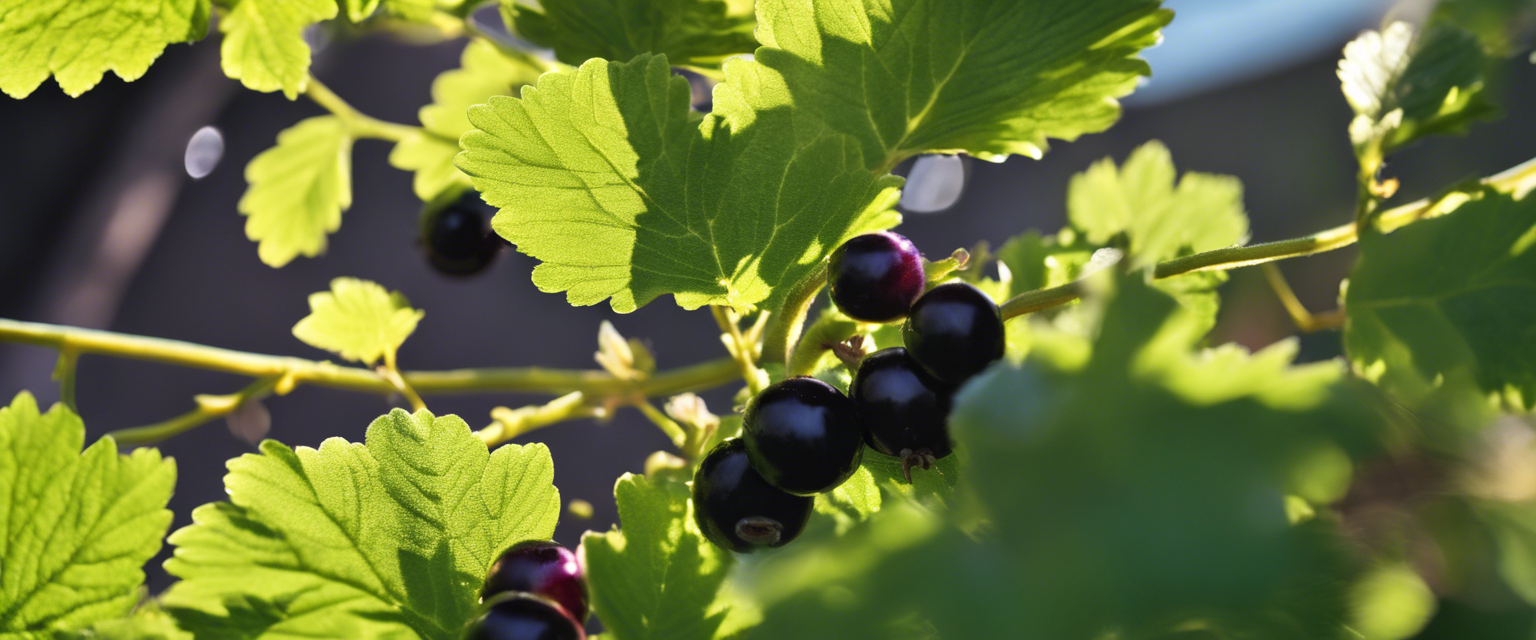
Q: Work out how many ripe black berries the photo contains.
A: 8